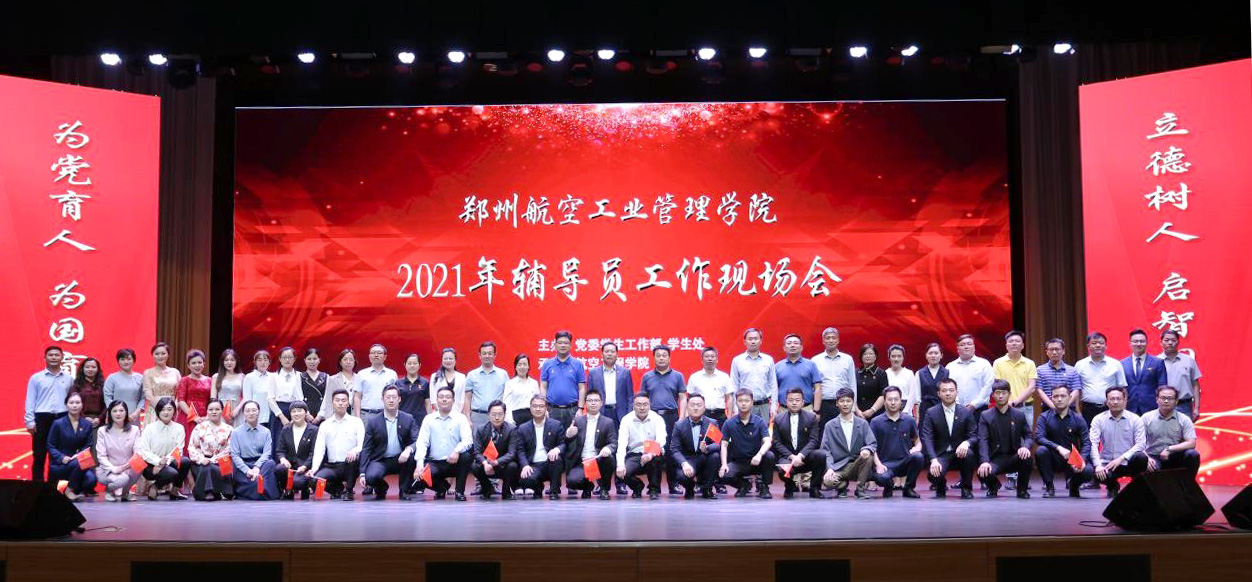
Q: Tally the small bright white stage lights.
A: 13